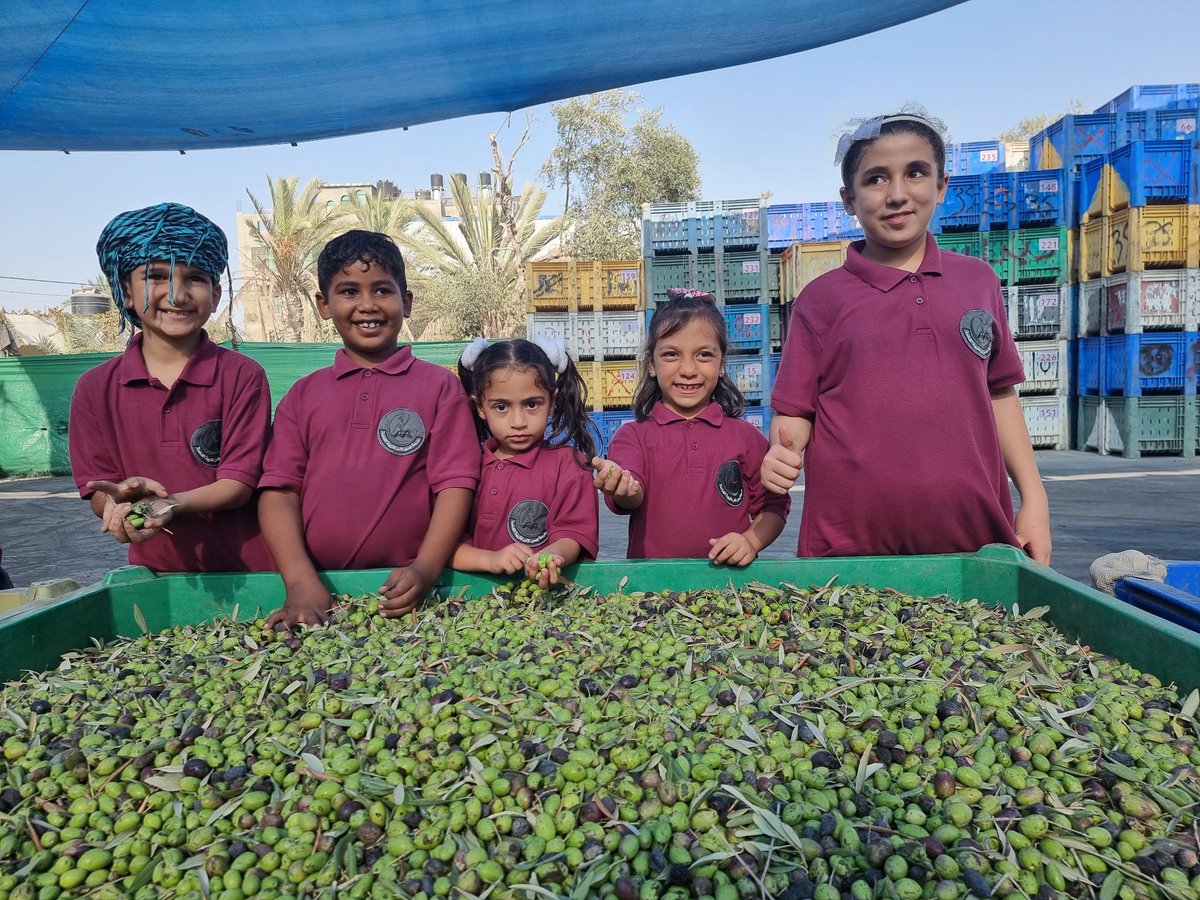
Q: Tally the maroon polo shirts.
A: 5